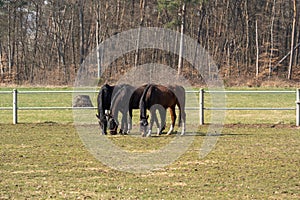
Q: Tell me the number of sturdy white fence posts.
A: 3